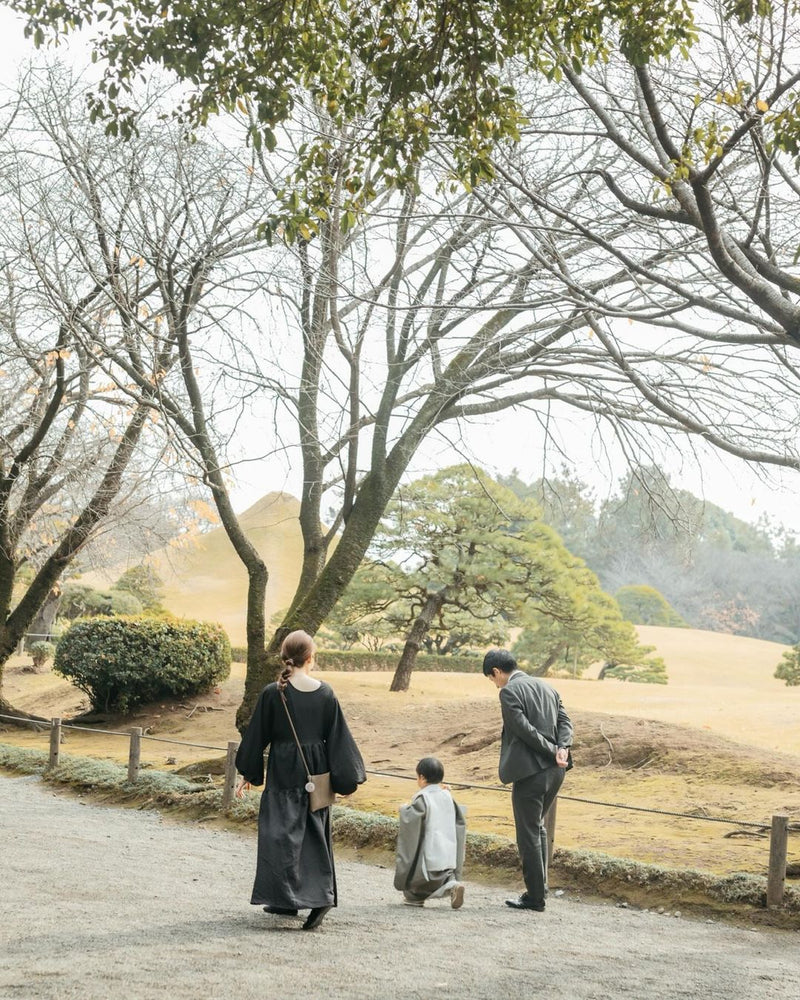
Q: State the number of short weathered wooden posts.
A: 5